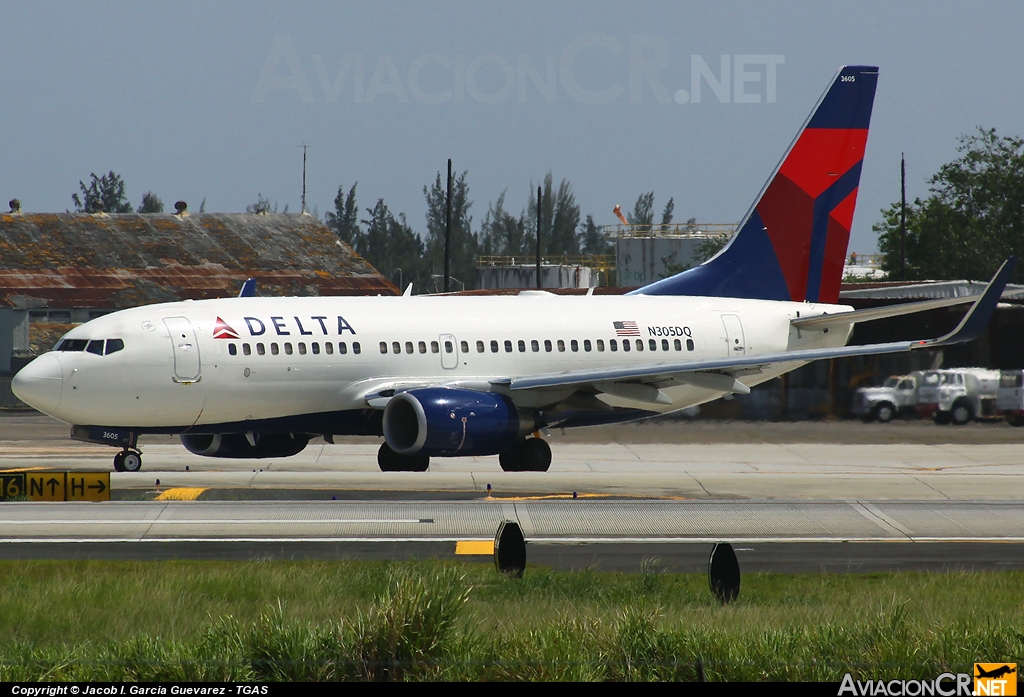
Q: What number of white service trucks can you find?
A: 3